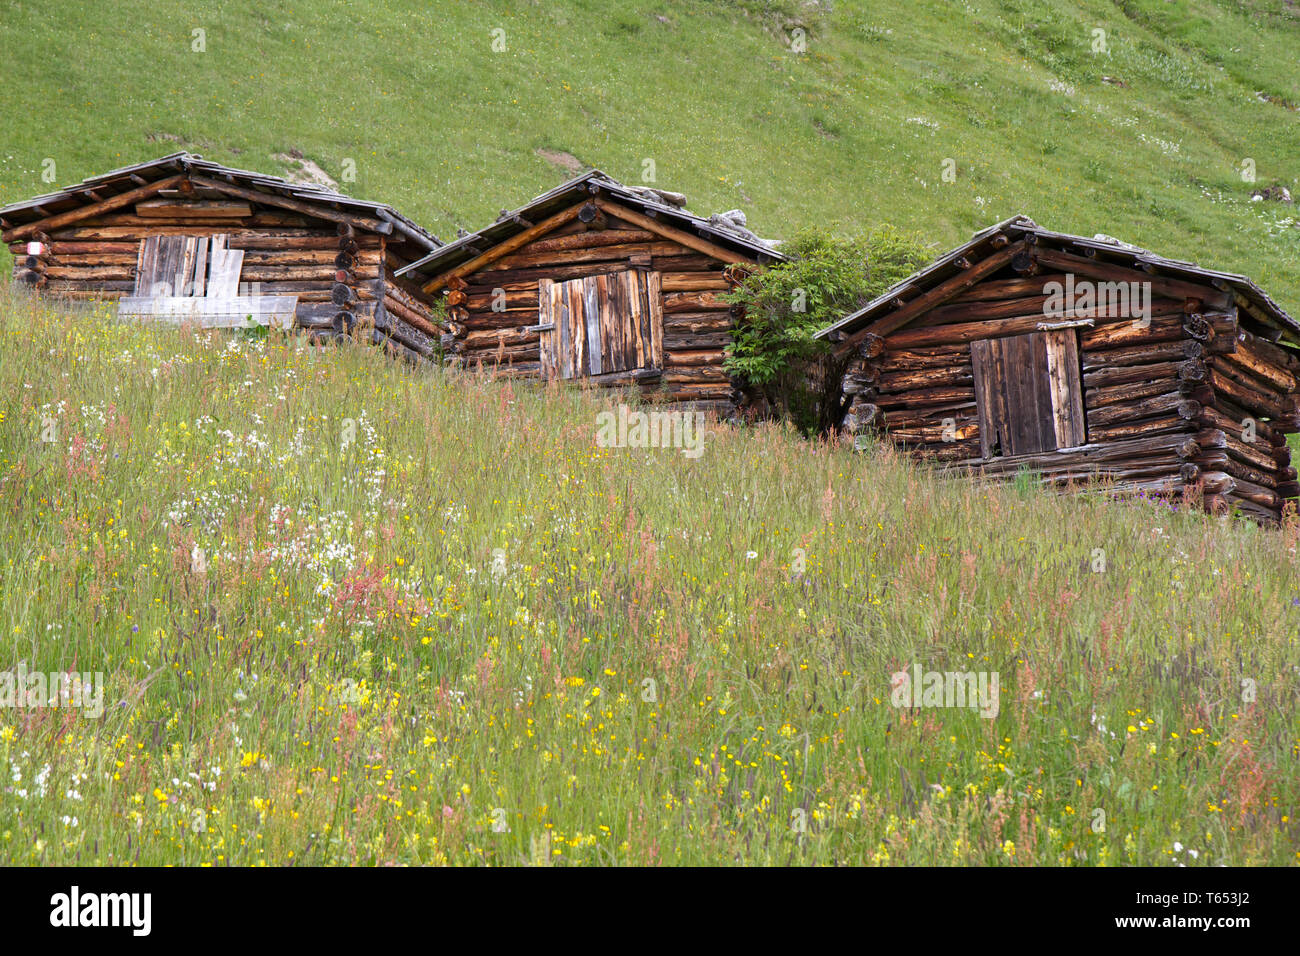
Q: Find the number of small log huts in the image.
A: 3